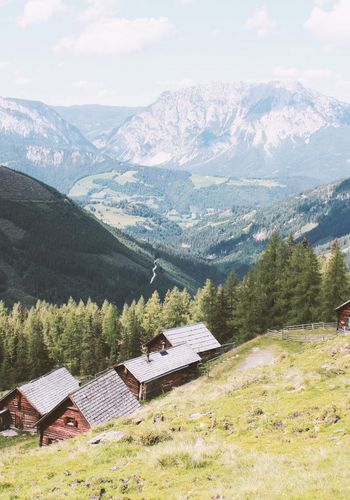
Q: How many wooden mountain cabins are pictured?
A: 5